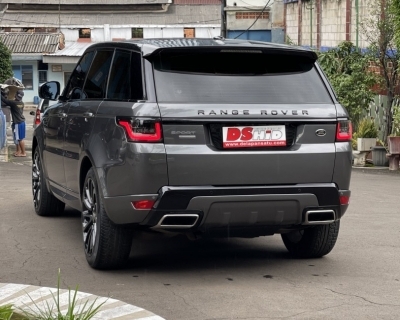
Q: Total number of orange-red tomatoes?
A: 0